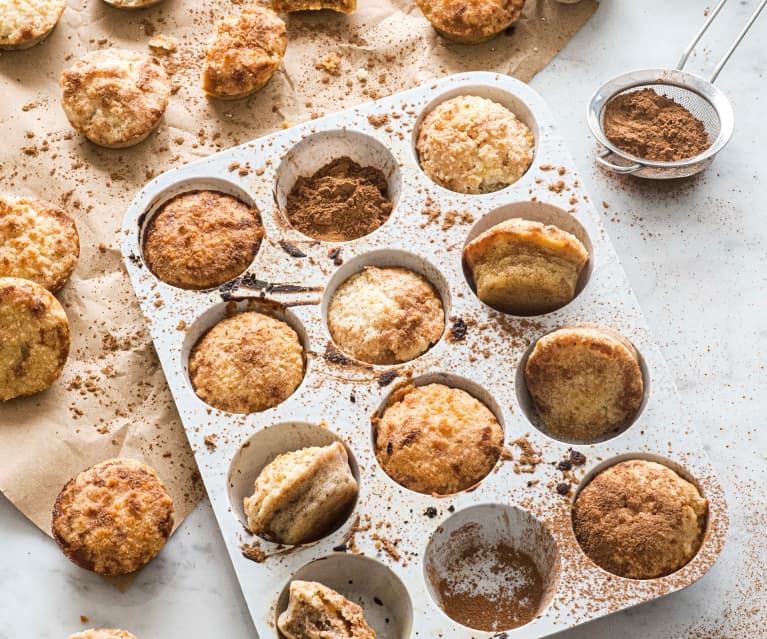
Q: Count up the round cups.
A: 12